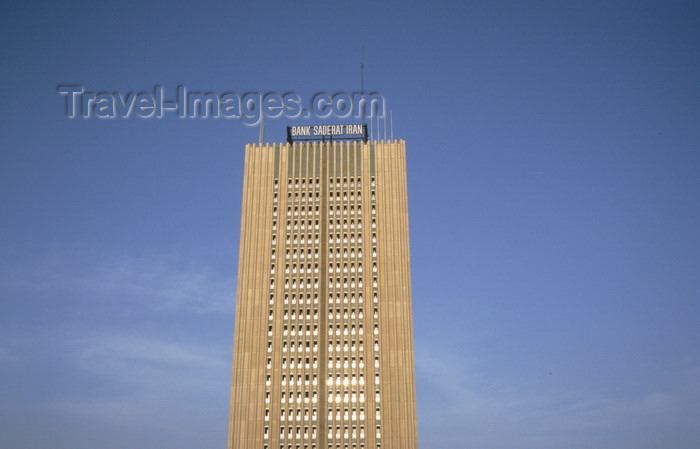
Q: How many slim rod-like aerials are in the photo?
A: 6